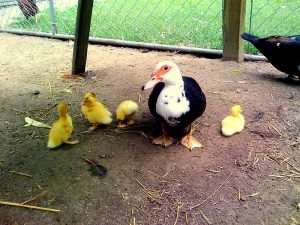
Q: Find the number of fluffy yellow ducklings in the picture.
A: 4